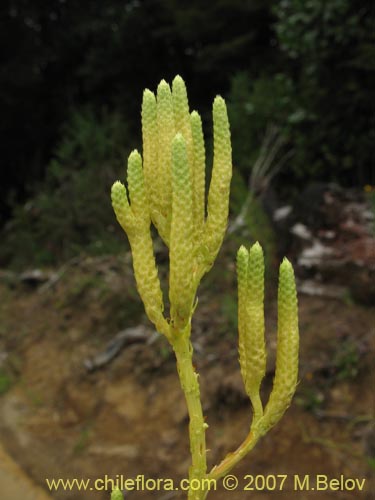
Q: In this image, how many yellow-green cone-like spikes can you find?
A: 11